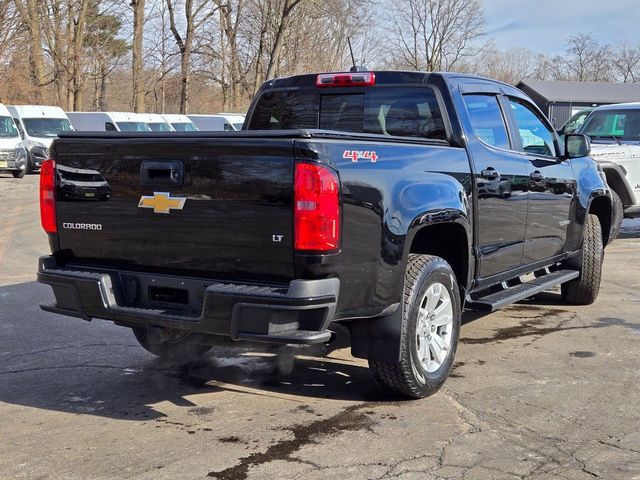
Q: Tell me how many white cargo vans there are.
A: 6